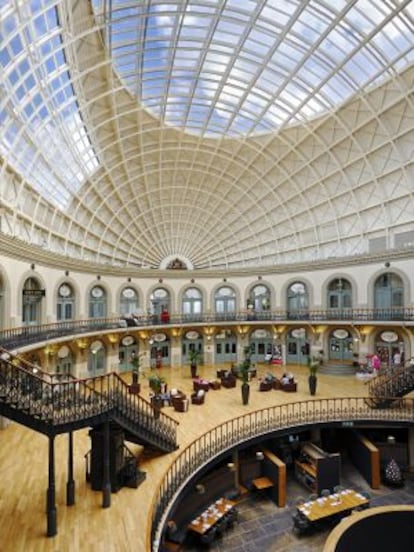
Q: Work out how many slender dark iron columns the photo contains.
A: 3